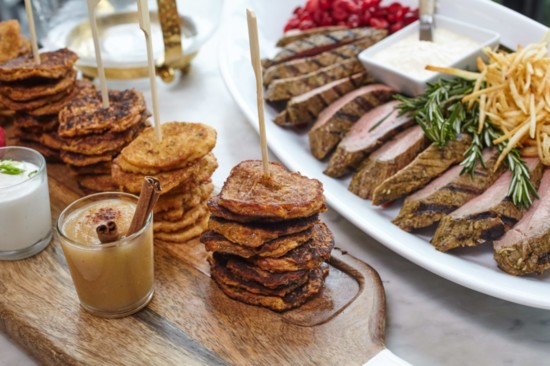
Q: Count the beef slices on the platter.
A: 12